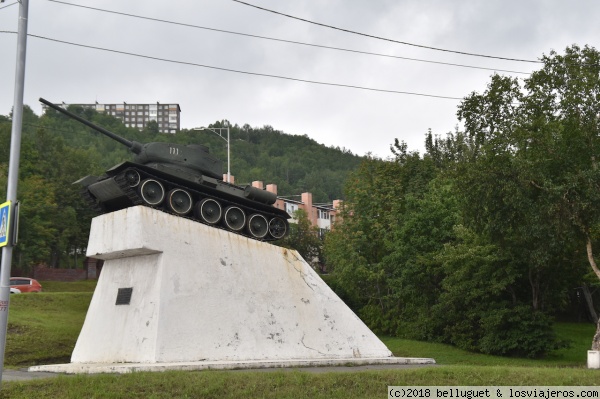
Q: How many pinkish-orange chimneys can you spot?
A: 5